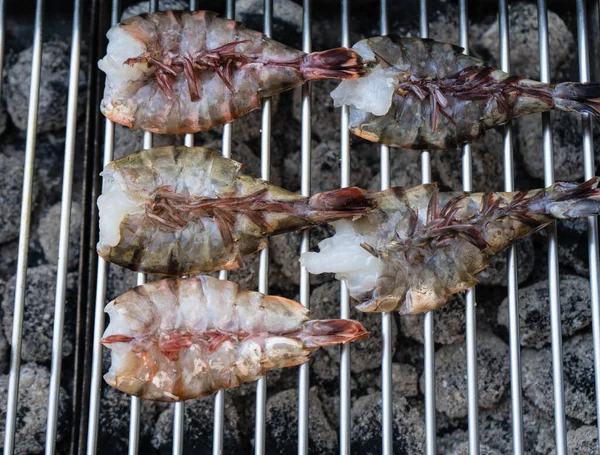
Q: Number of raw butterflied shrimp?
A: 5